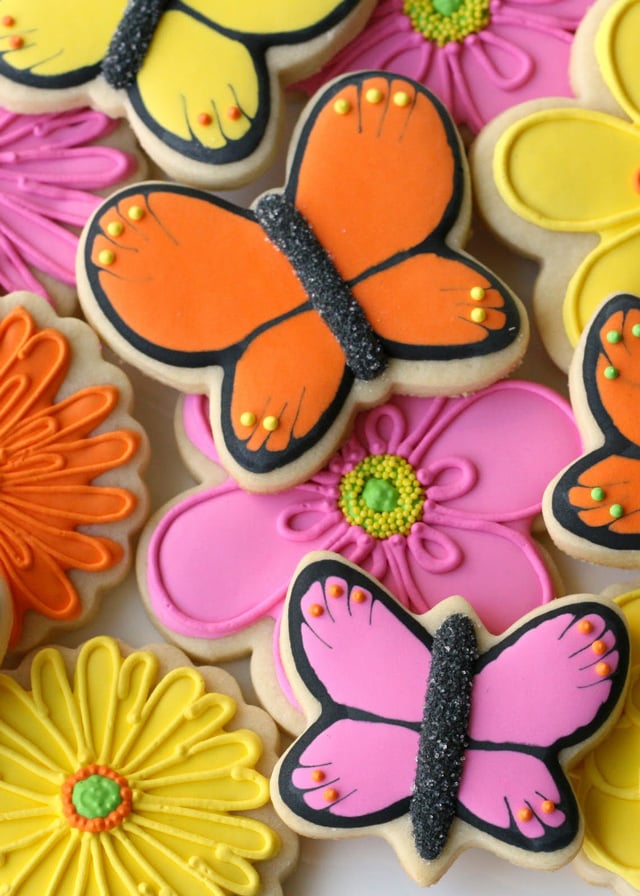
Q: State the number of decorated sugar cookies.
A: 11